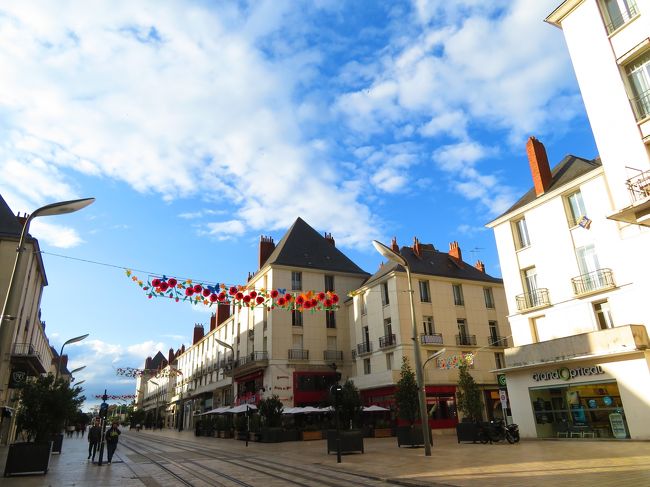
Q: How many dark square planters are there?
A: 5